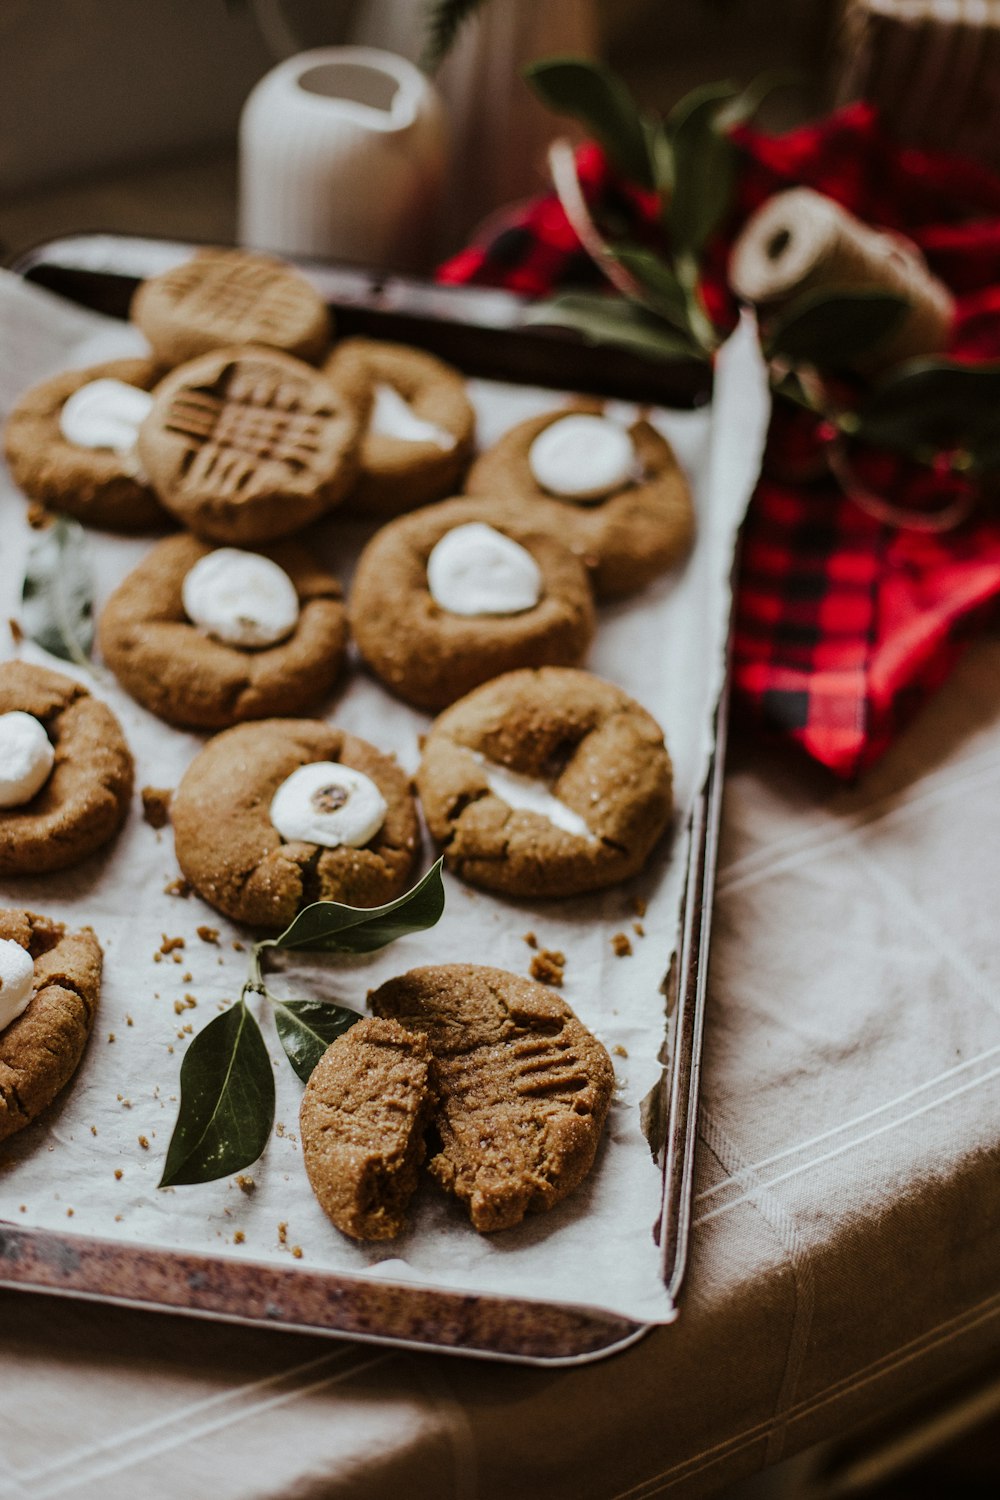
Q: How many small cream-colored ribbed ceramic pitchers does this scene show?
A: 1